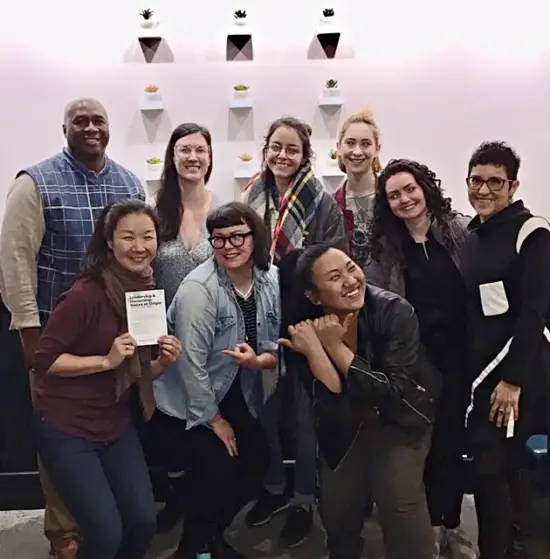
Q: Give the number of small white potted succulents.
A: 9